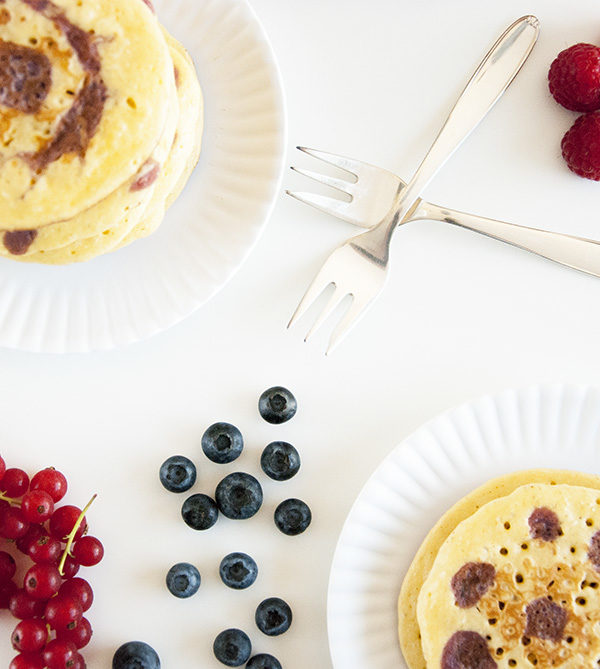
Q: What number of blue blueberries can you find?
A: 13